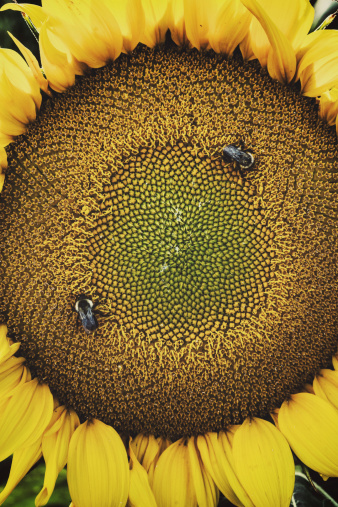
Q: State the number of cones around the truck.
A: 0